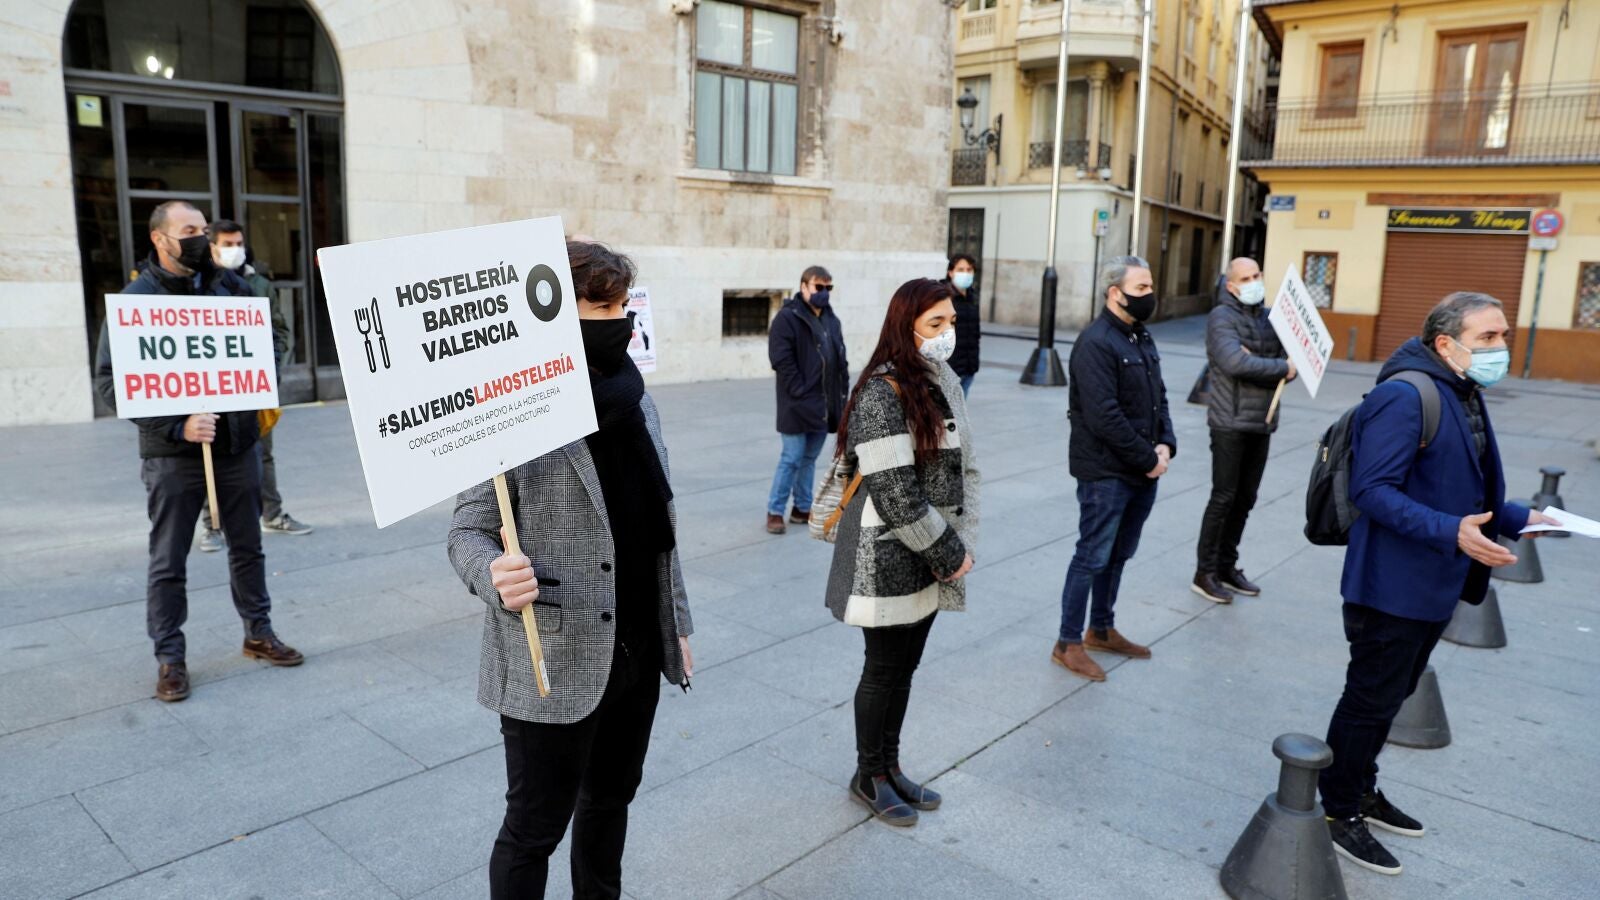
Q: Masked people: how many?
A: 9